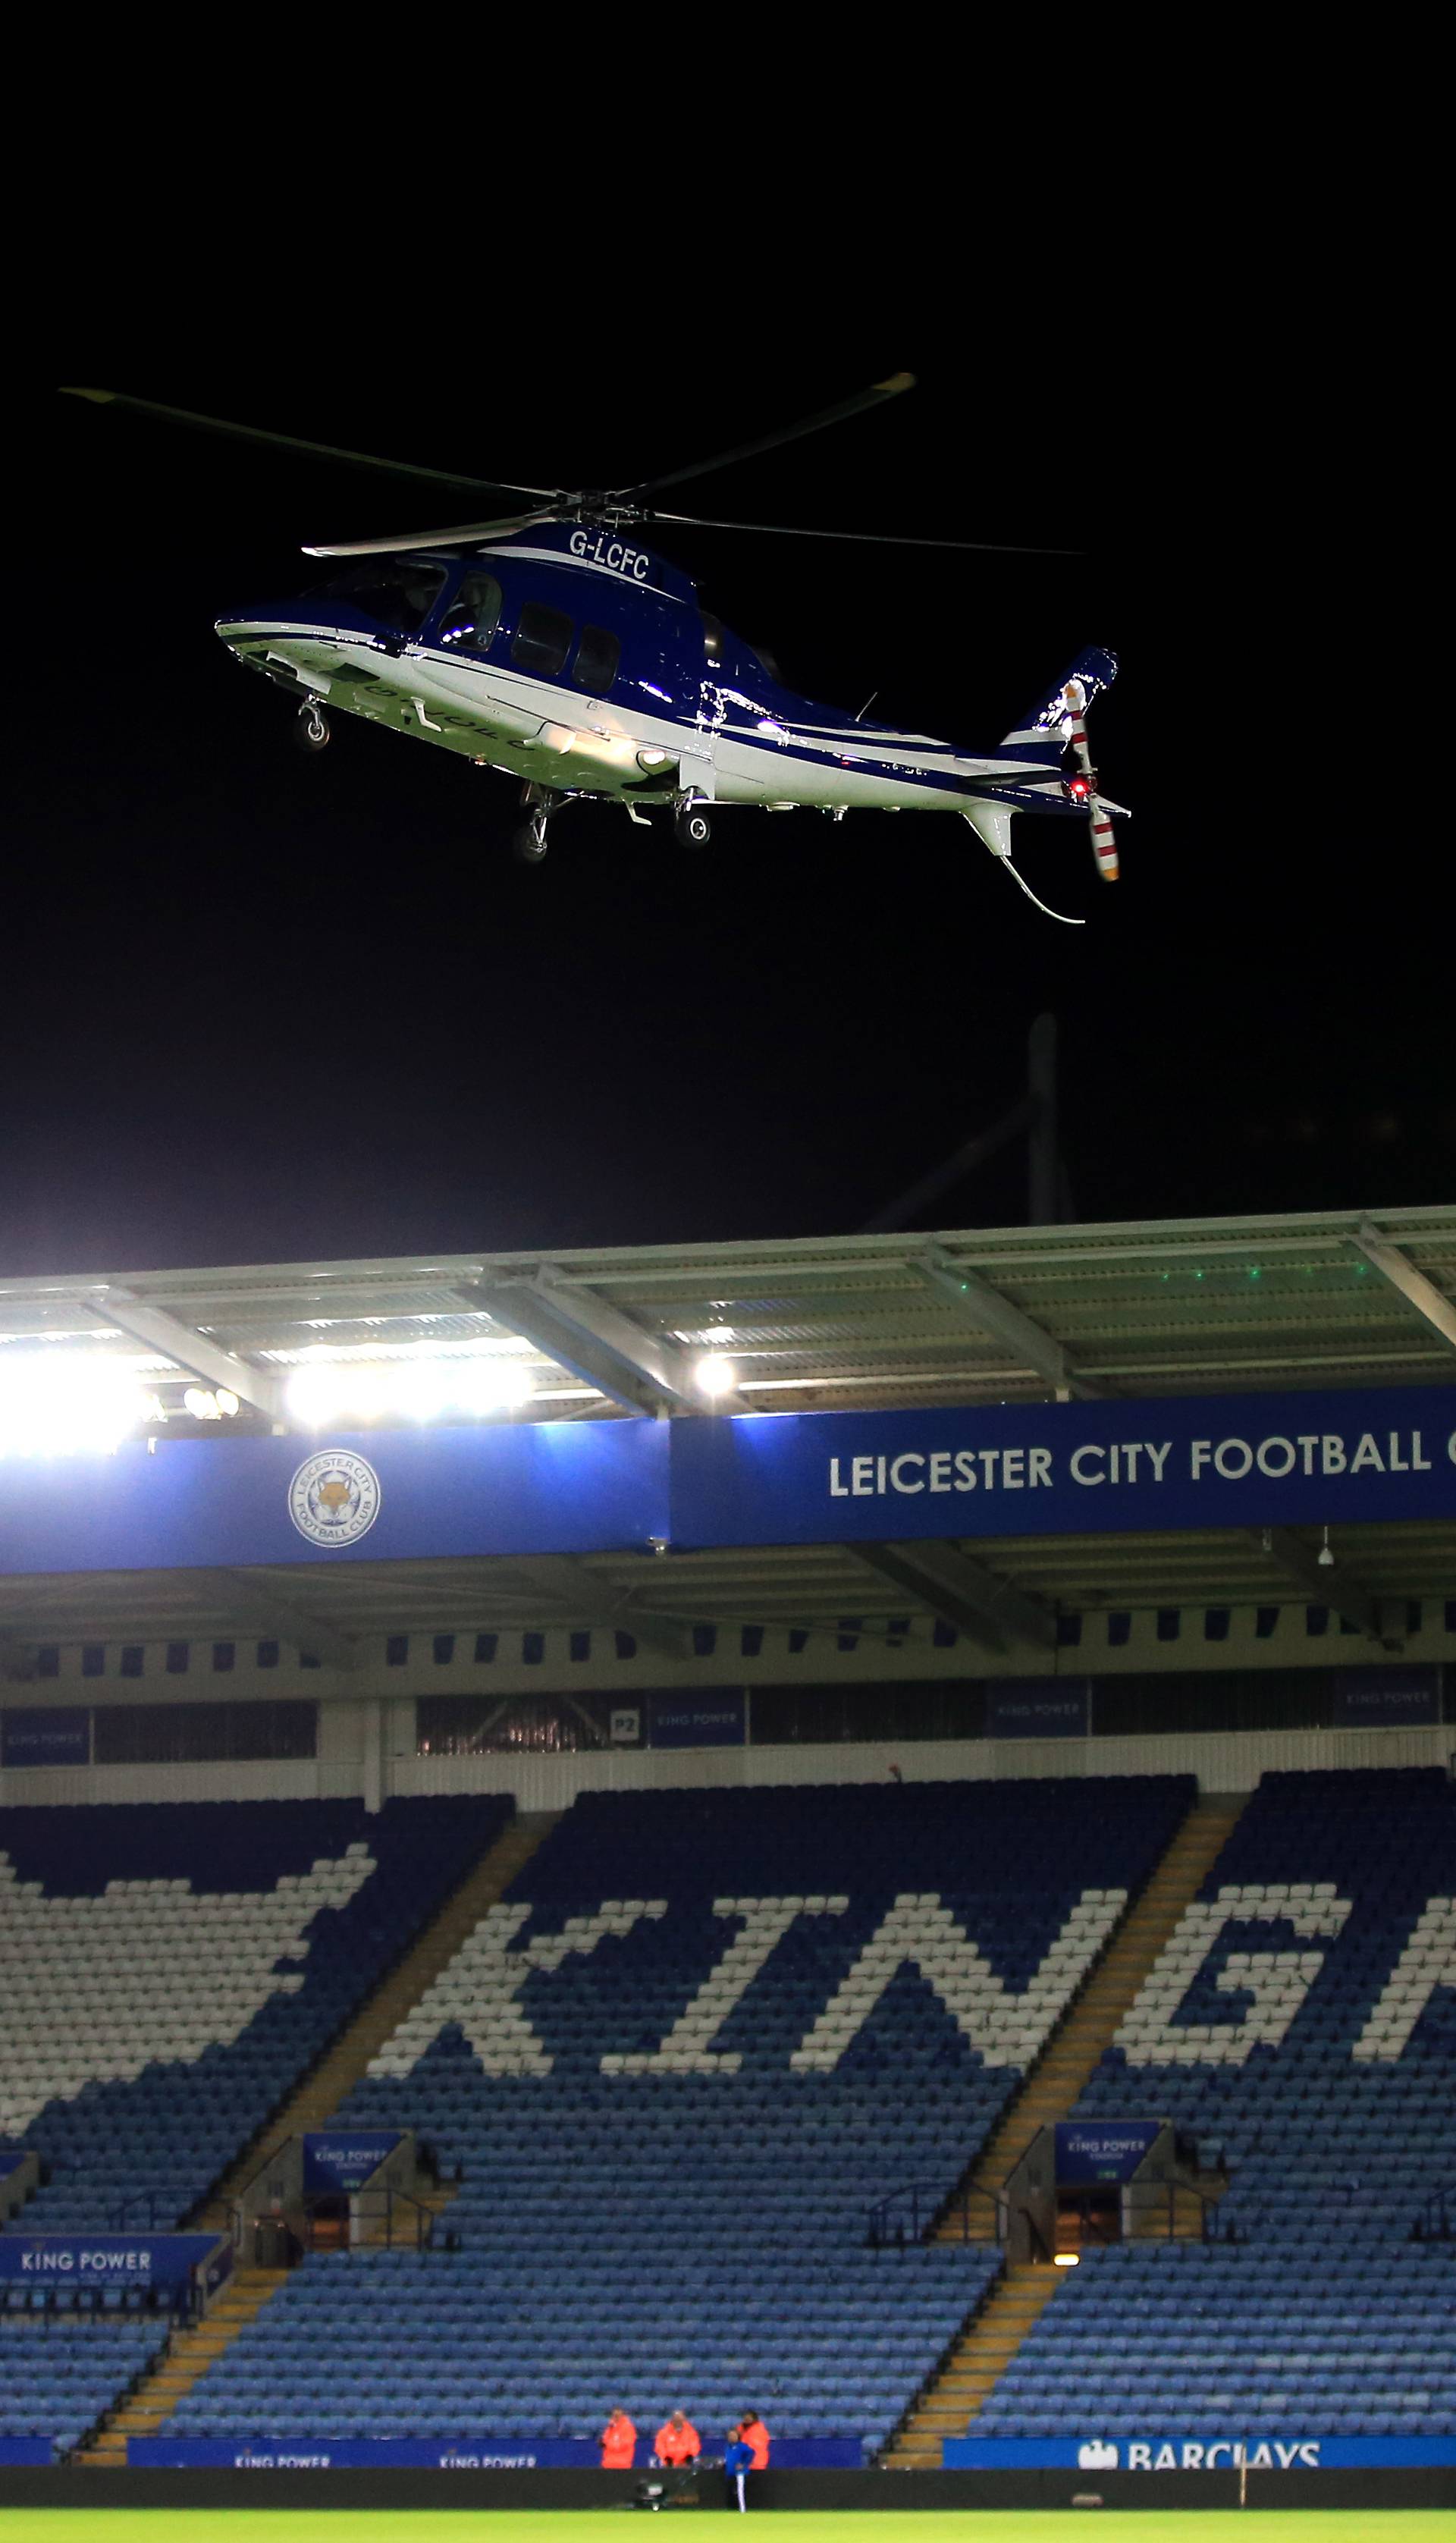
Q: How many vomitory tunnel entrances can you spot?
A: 2